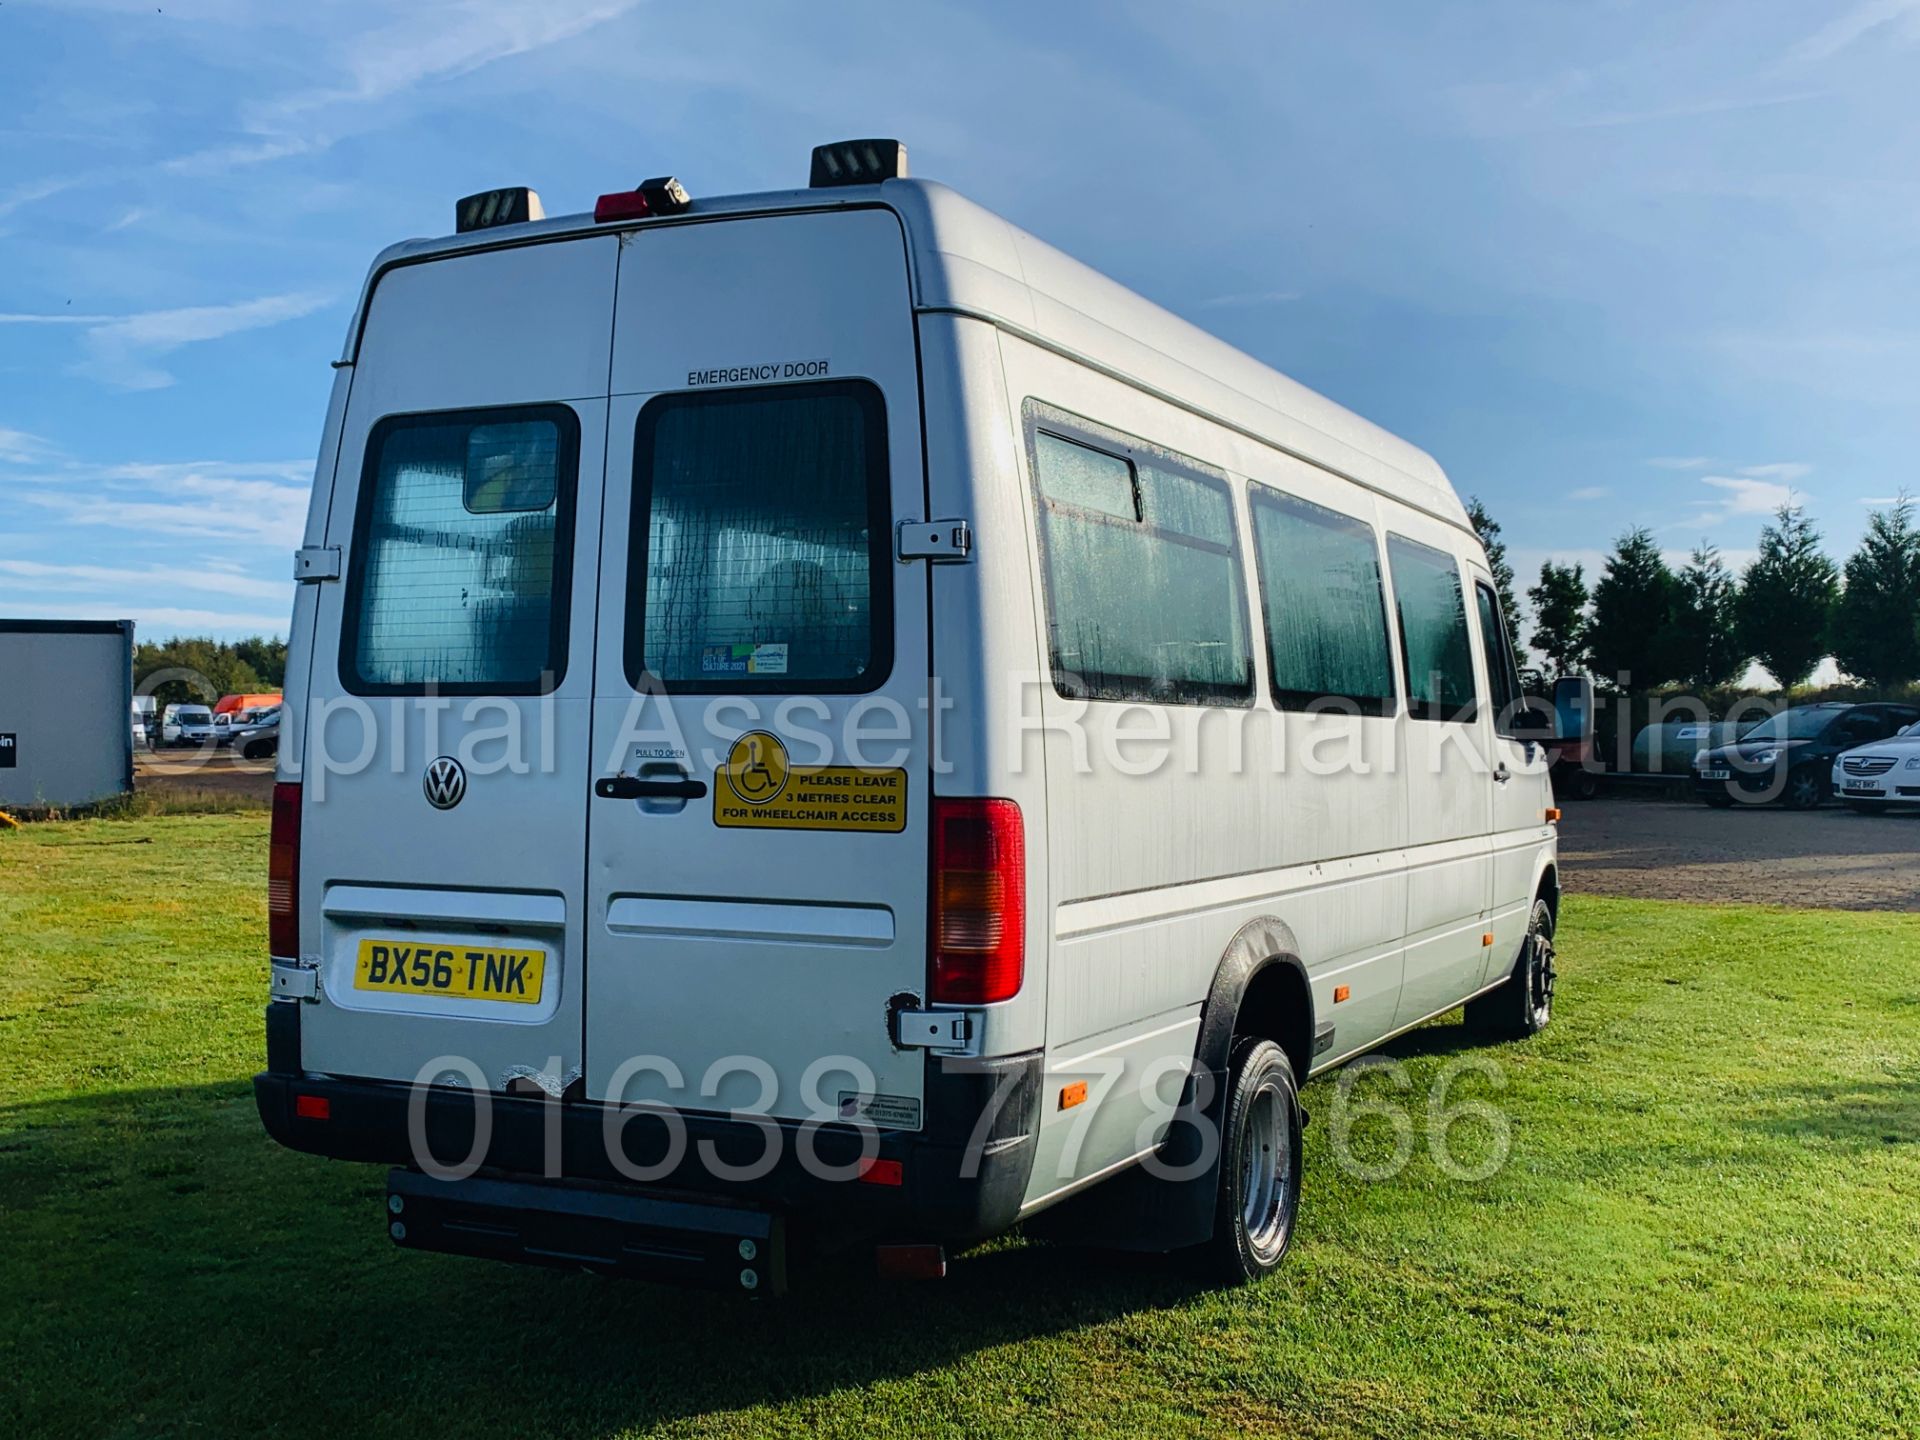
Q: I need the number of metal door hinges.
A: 4